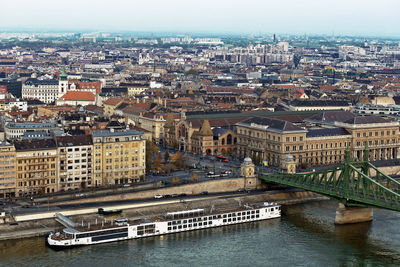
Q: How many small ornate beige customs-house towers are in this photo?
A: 2